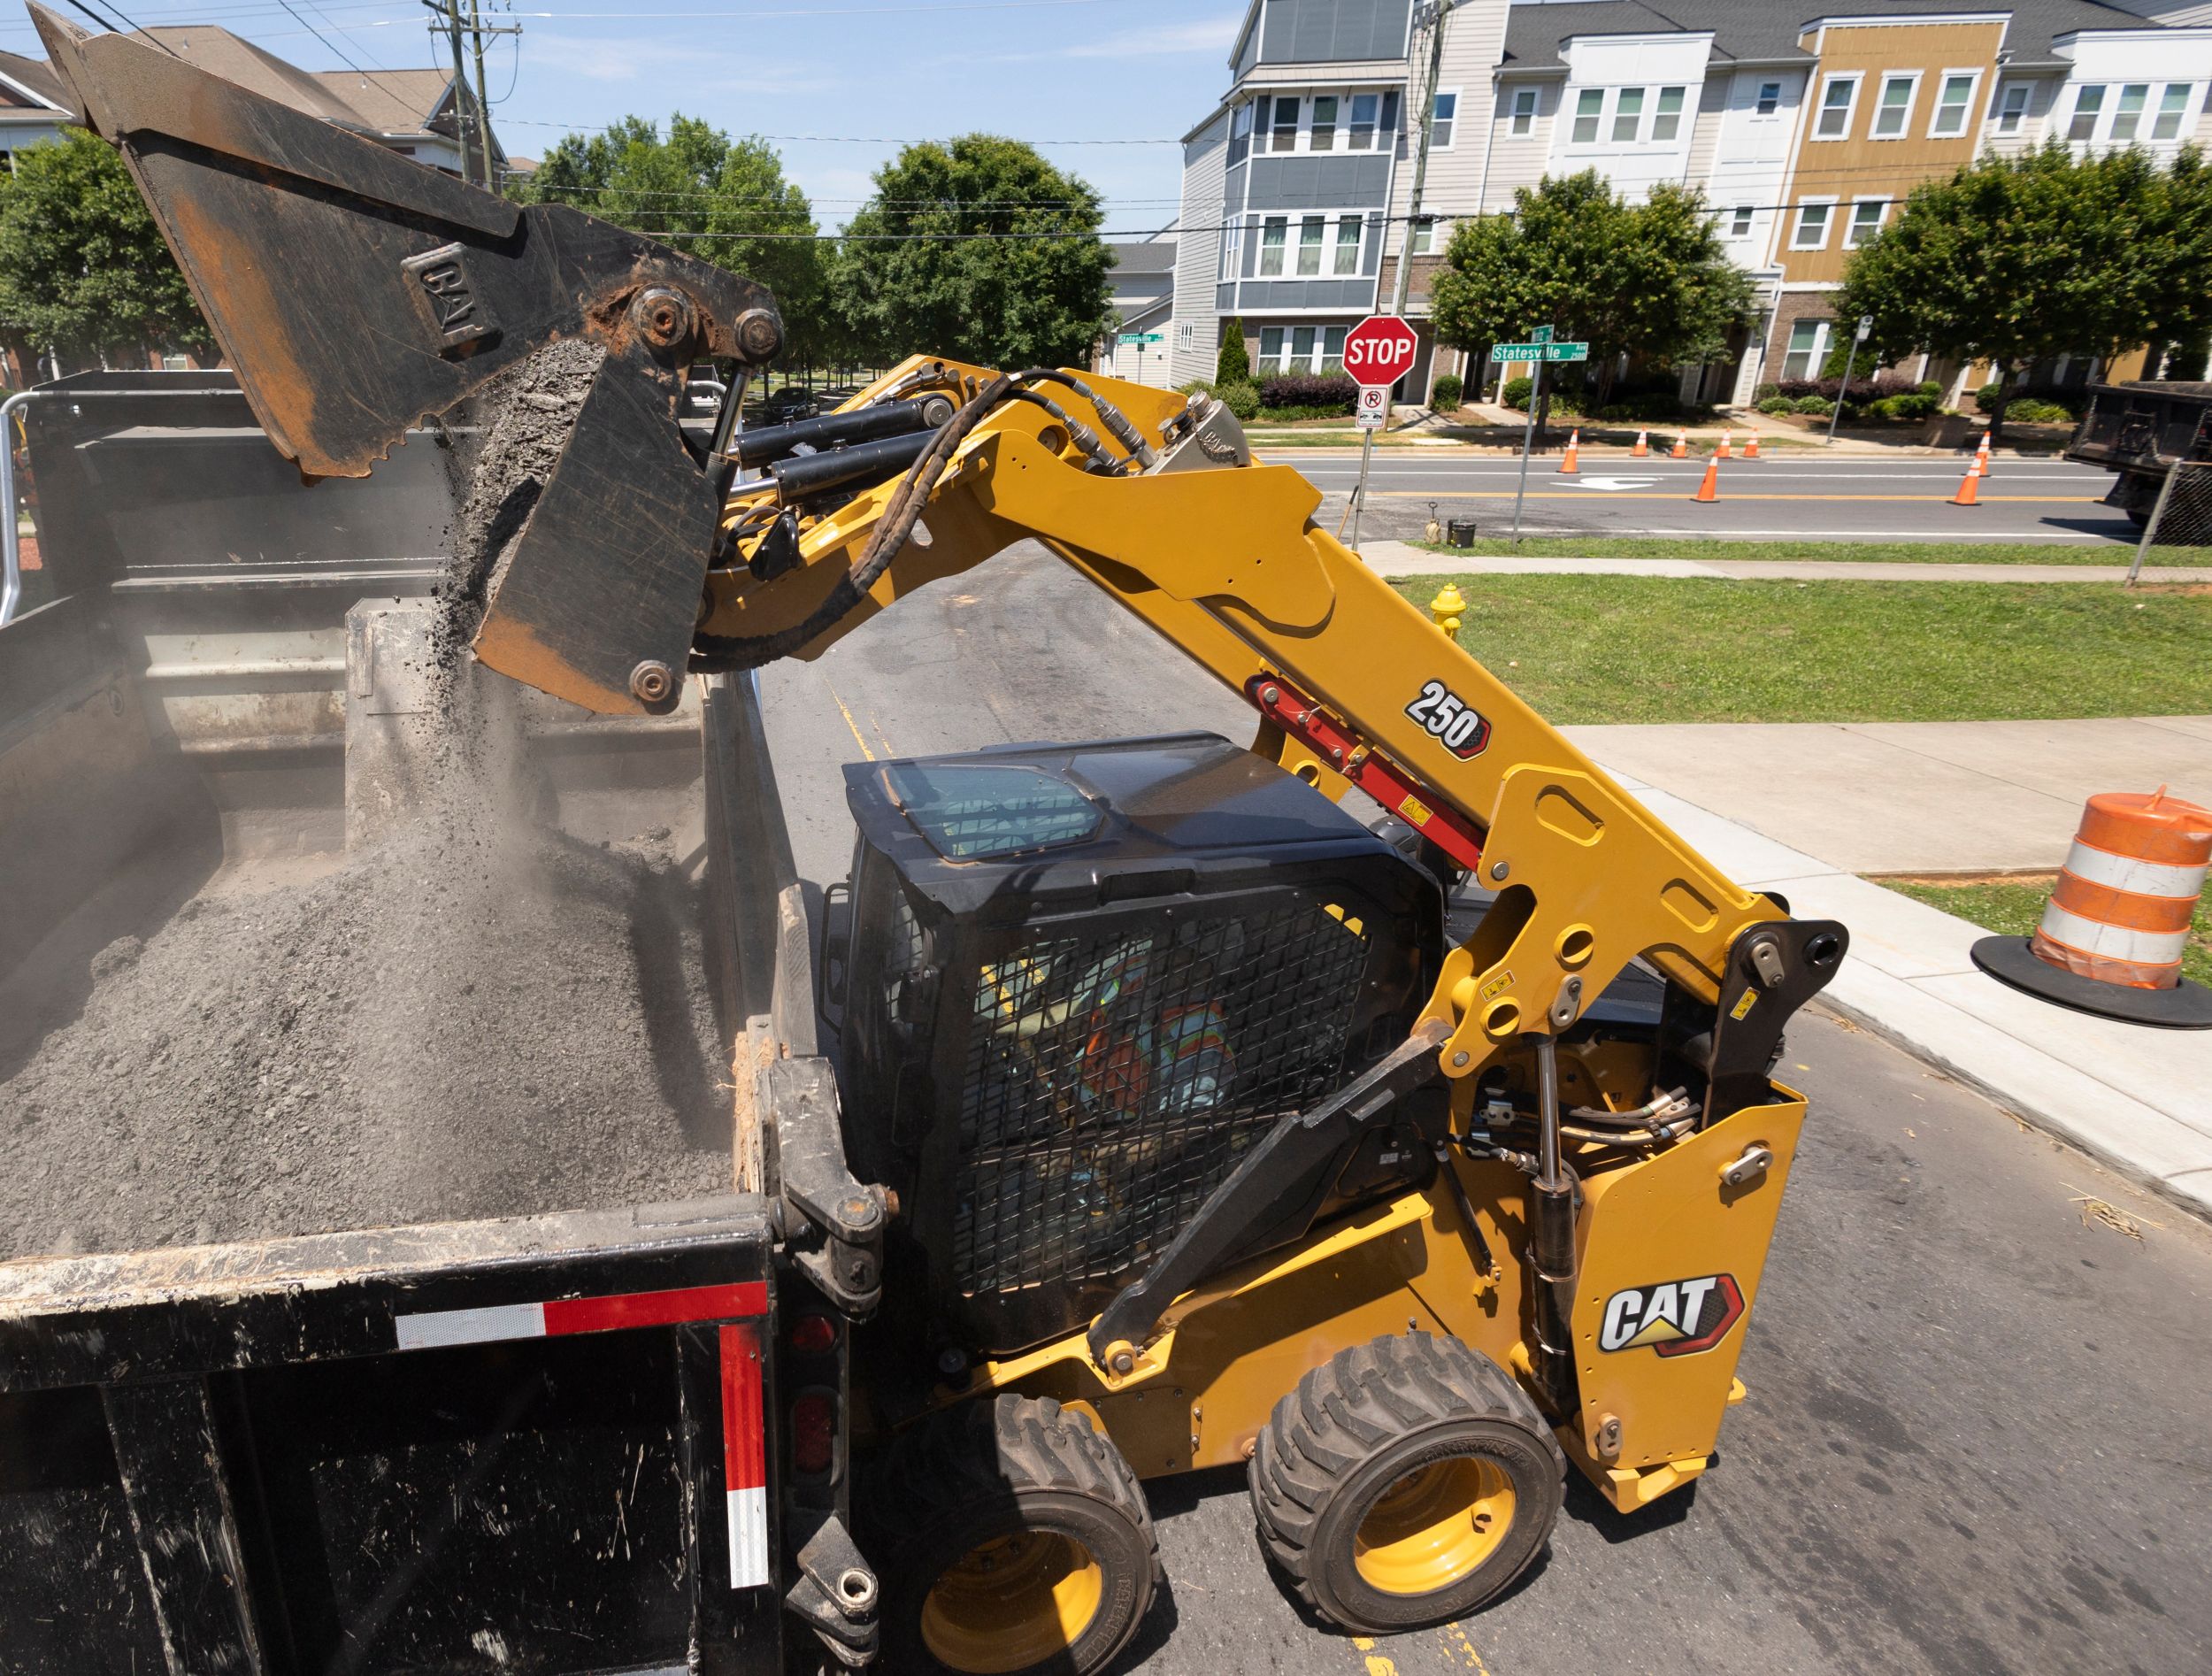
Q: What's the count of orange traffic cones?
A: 8